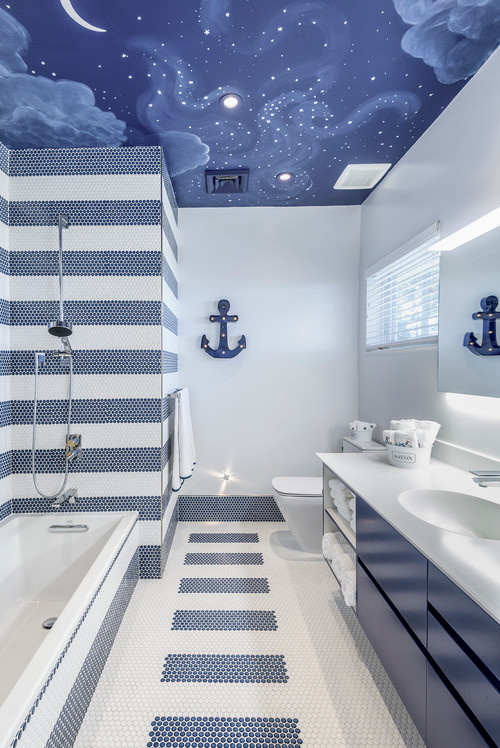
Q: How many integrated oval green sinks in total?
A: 0